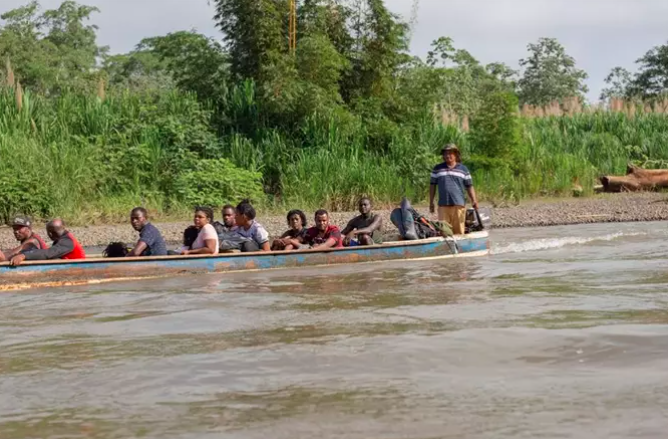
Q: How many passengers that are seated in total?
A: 9